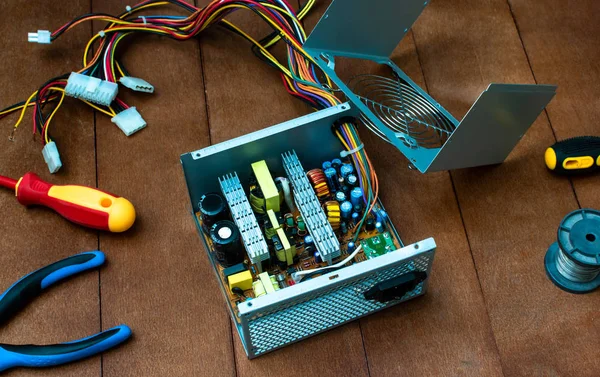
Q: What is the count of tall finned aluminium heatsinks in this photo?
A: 2